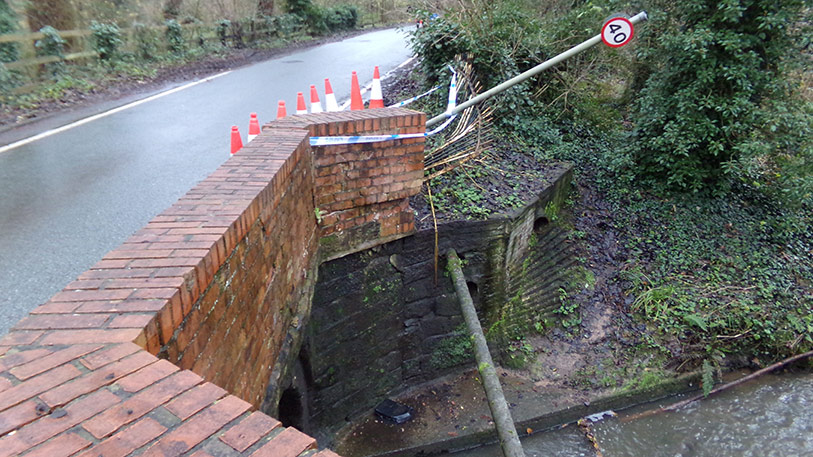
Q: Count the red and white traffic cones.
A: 8